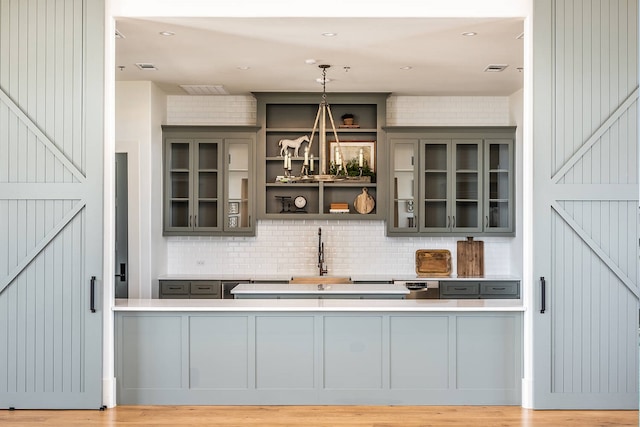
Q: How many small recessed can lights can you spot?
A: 5